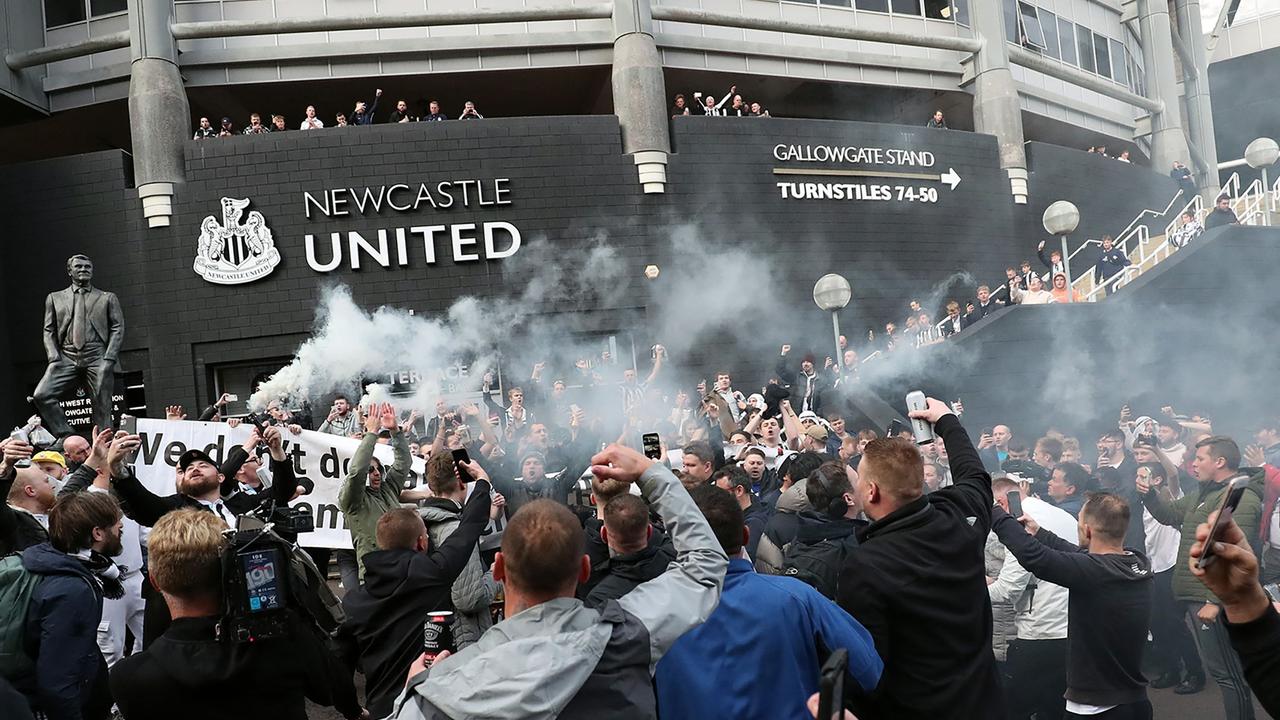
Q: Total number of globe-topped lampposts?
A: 3